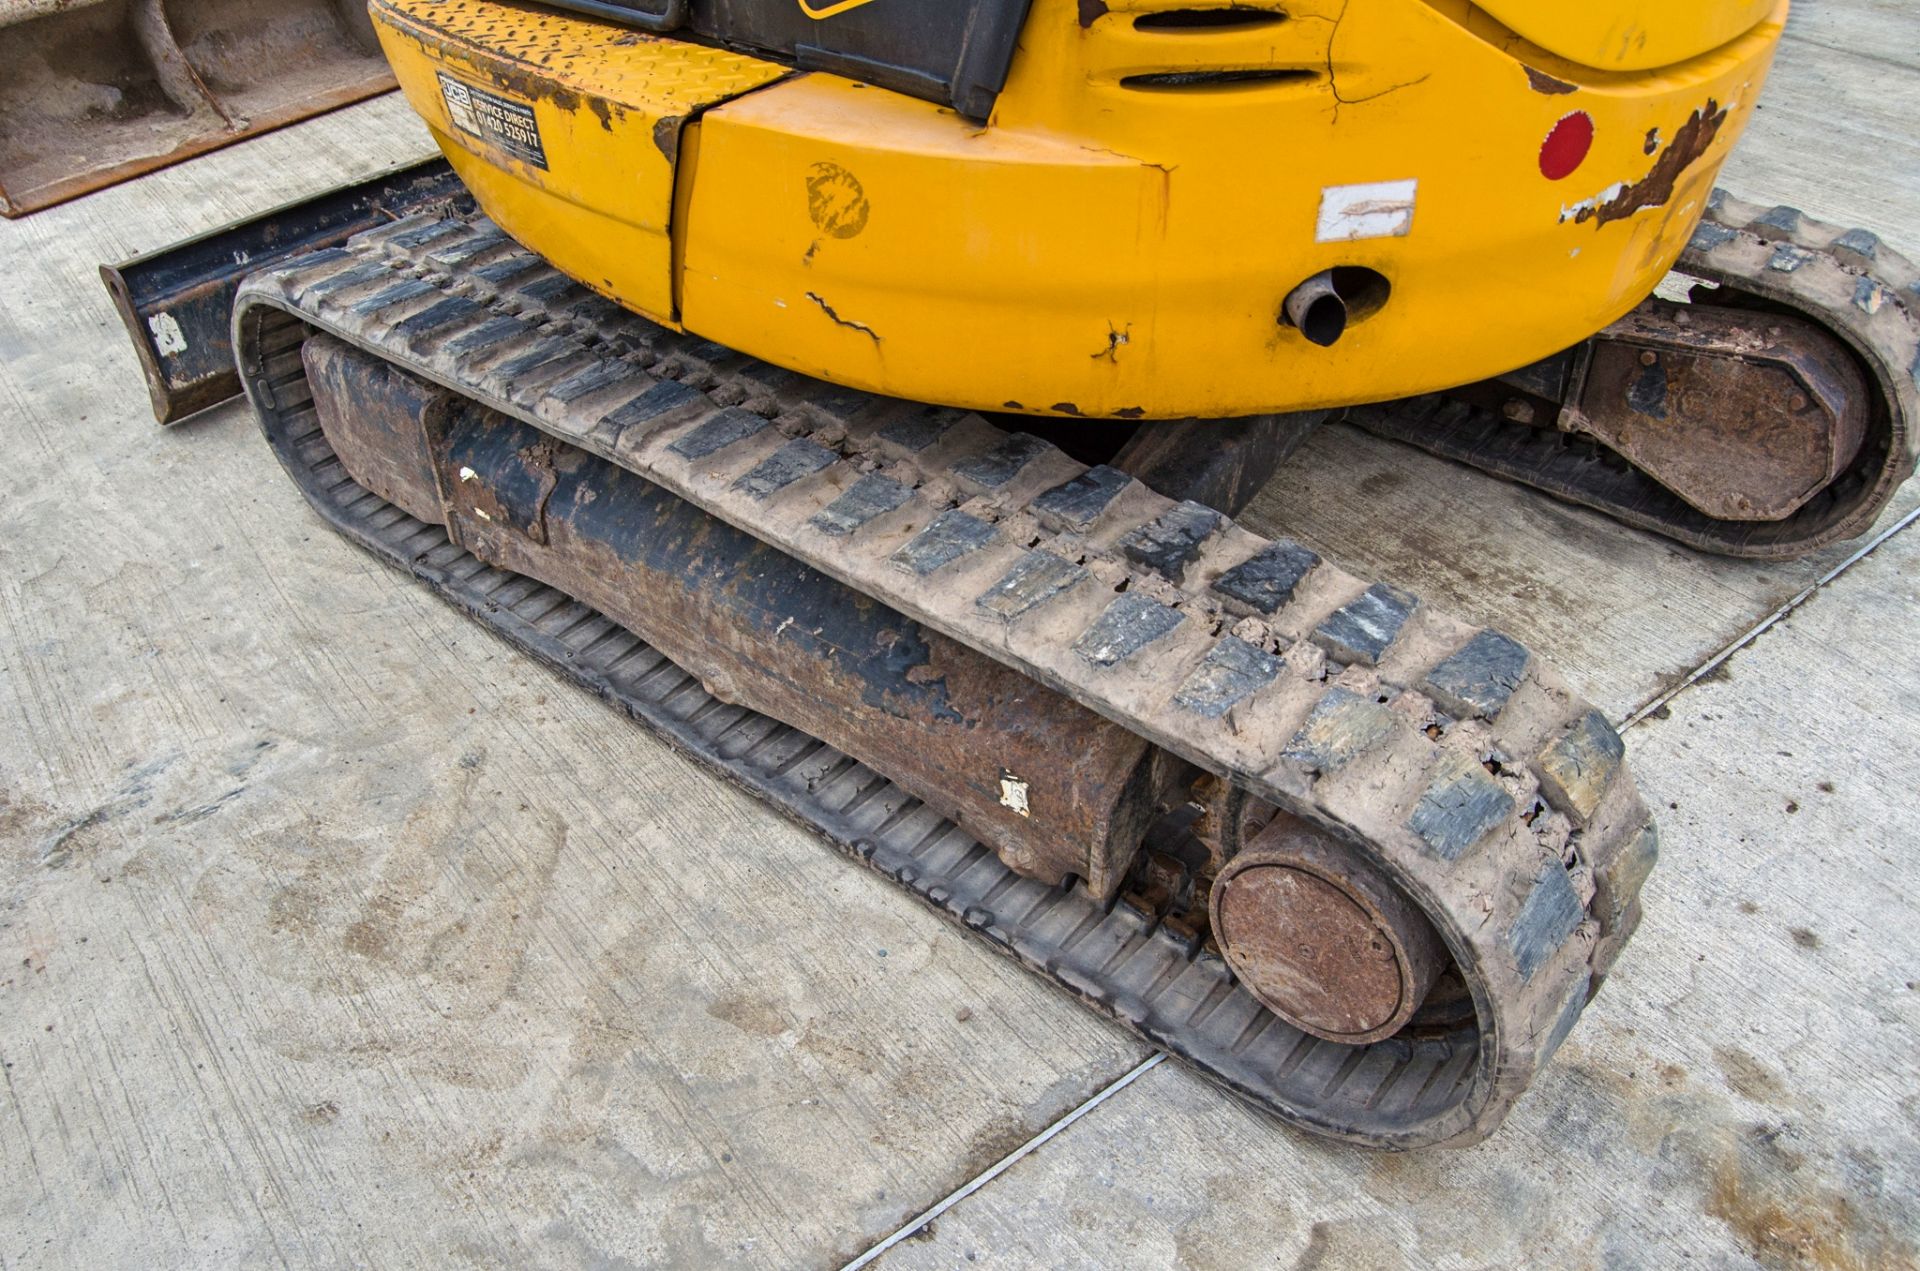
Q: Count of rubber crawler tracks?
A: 2